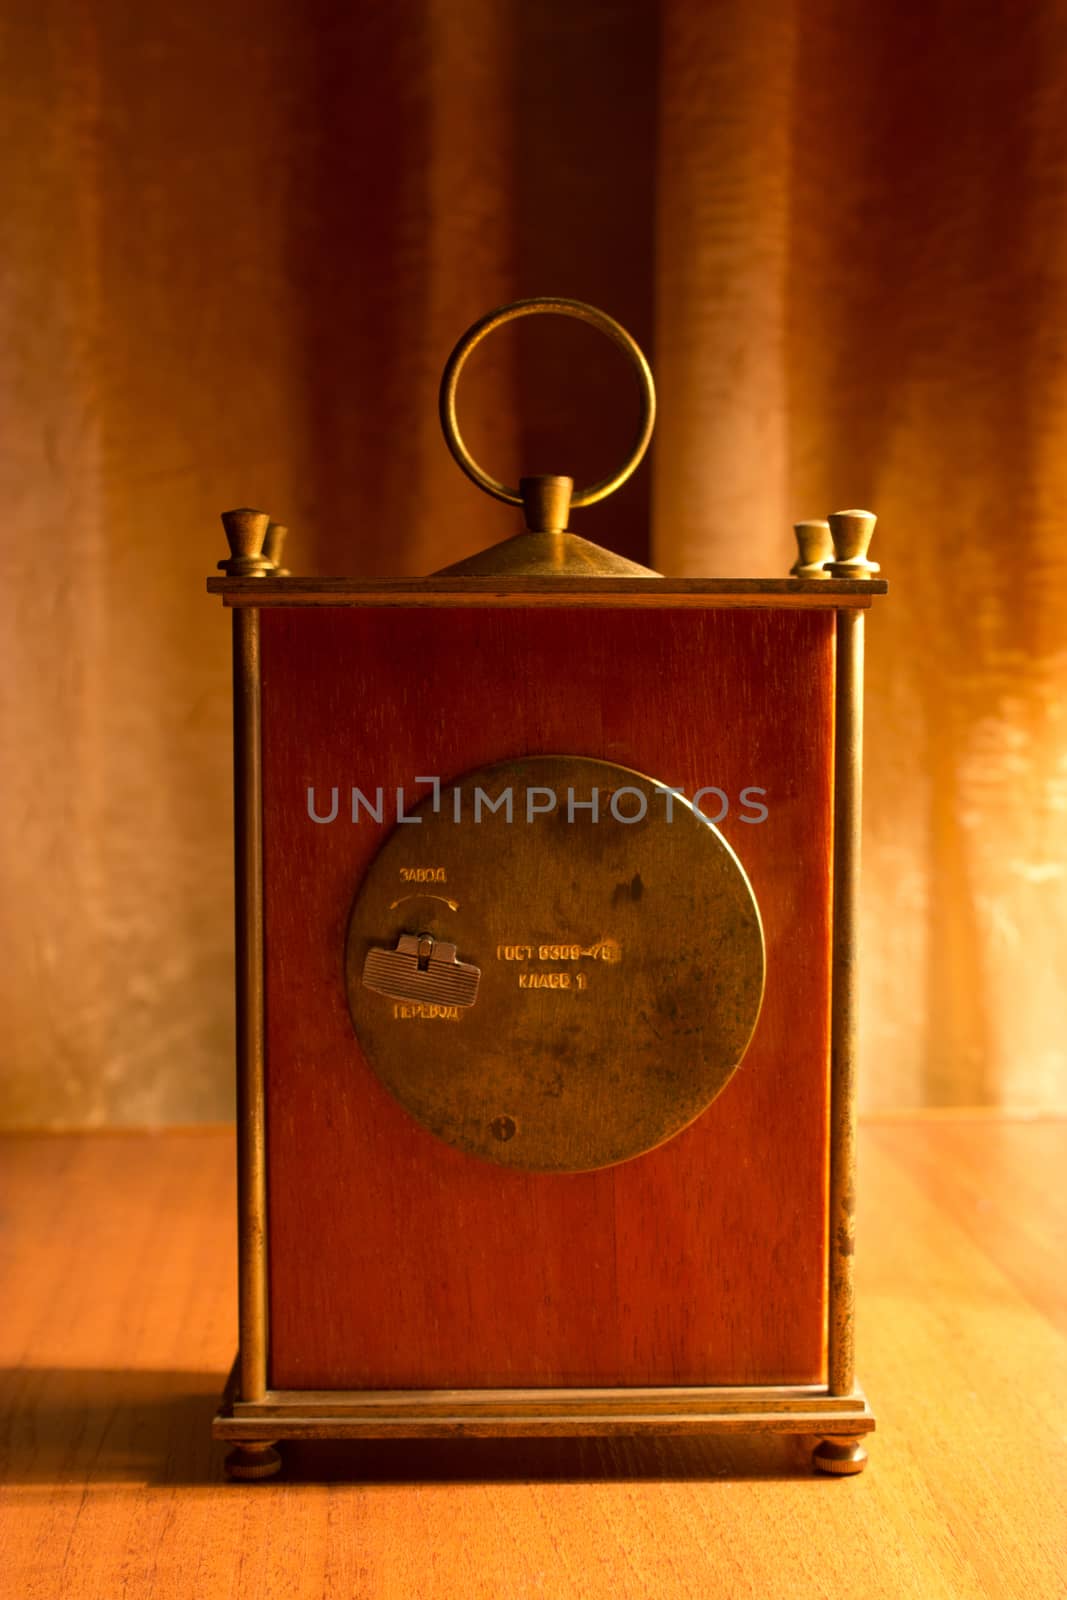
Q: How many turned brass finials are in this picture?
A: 4